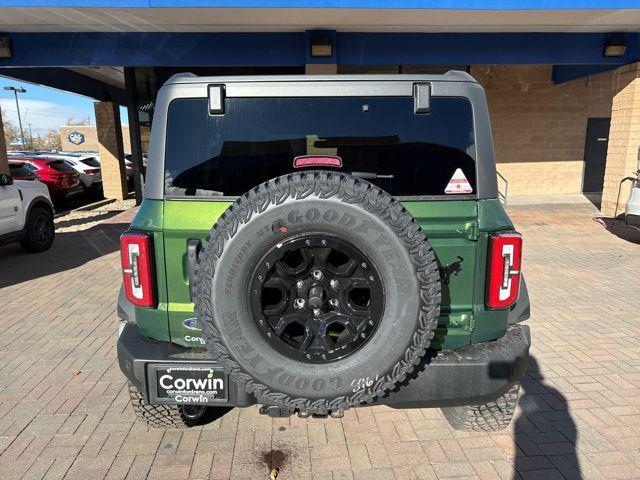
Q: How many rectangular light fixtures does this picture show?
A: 3